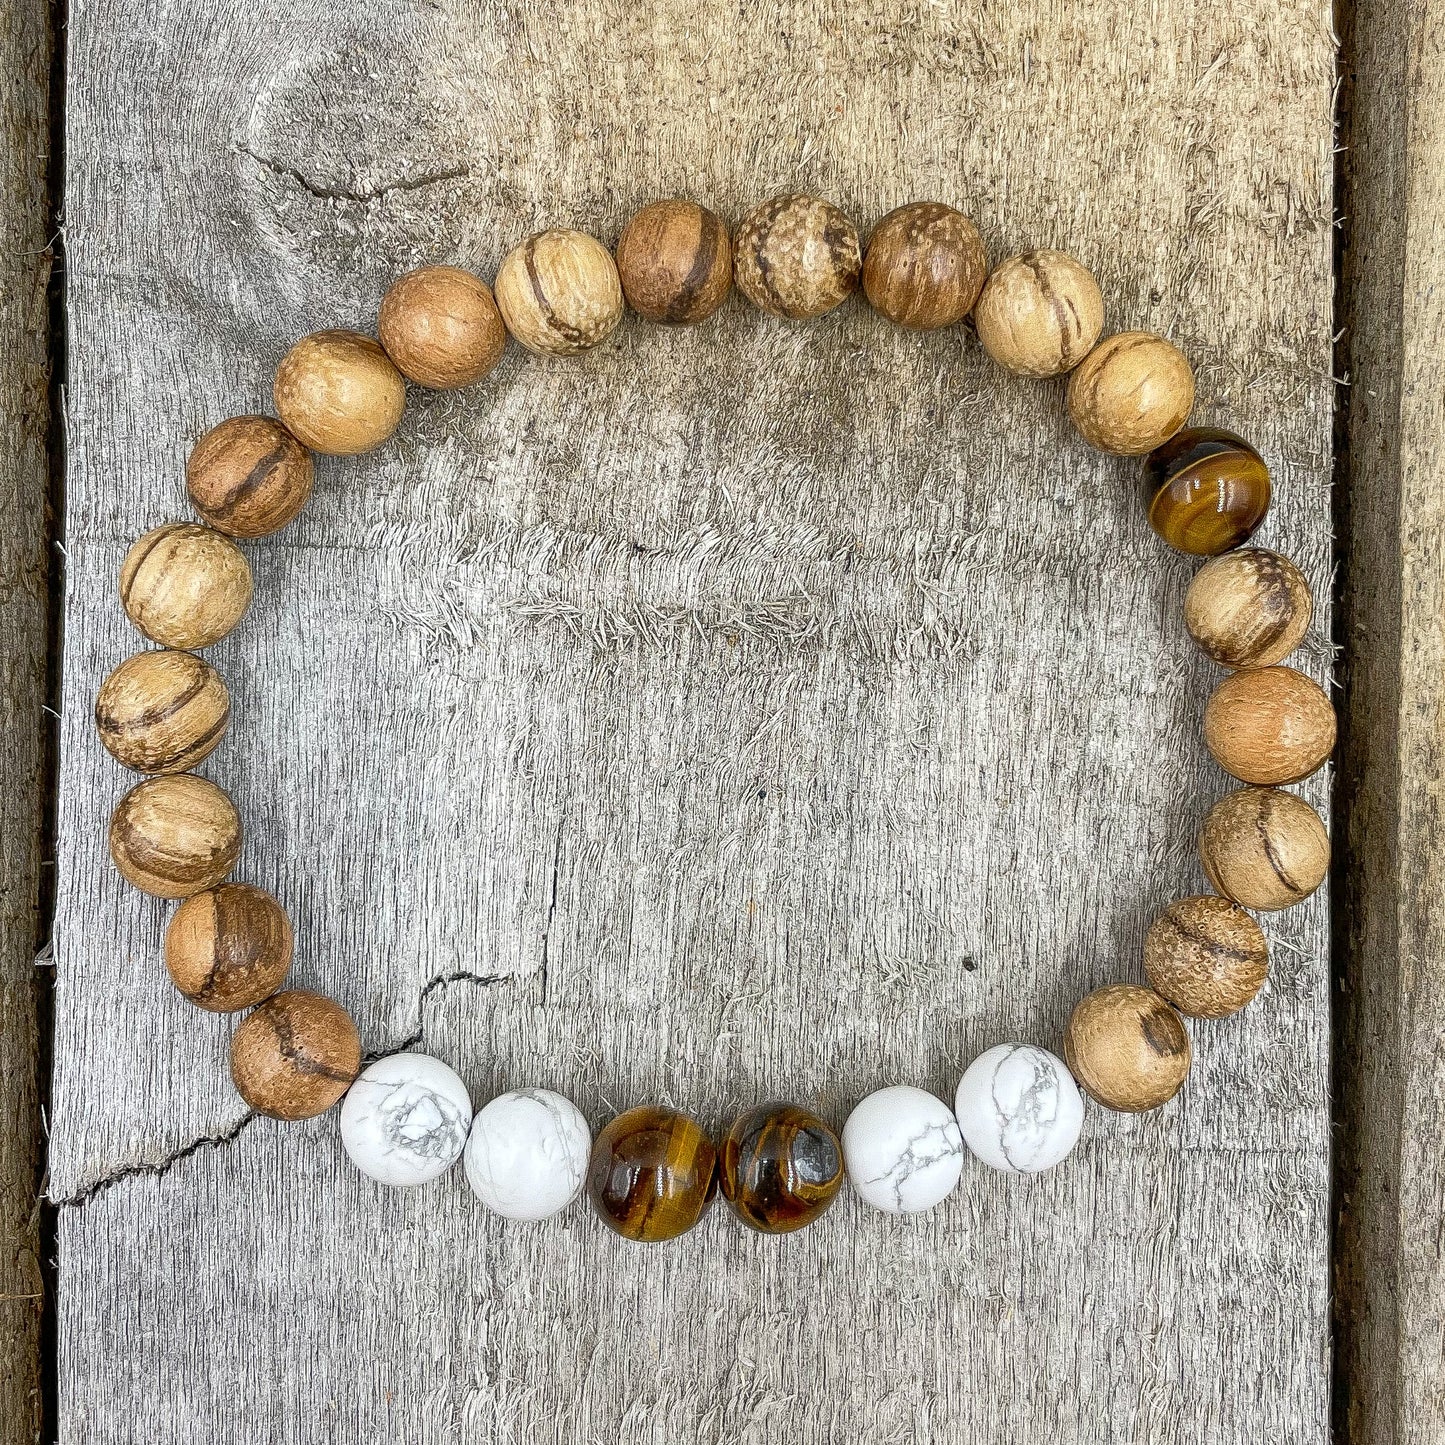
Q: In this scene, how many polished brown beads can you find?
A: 3